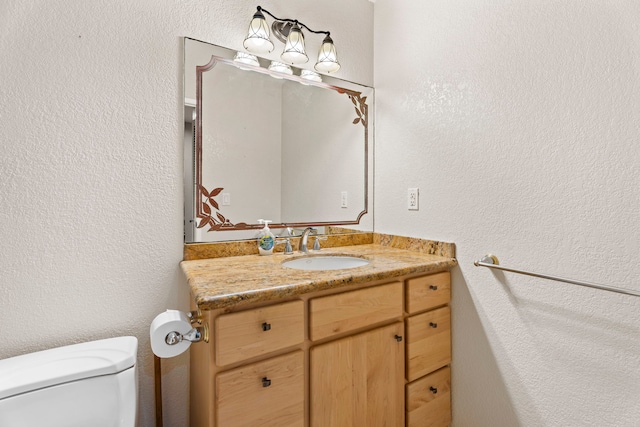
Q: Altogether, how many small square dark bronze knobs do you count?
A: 6